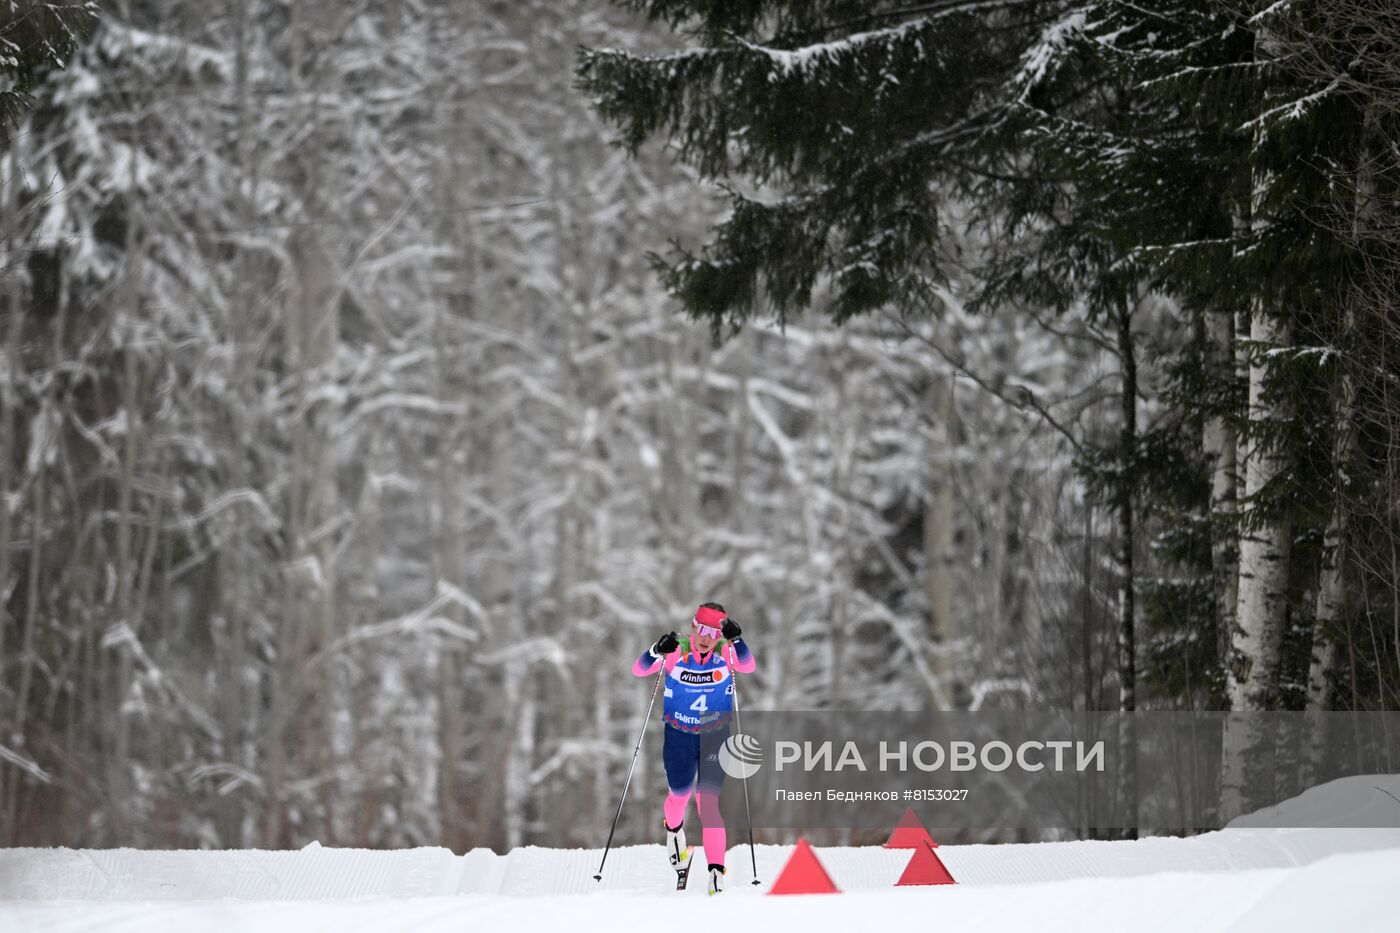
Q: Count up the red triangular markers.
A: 3